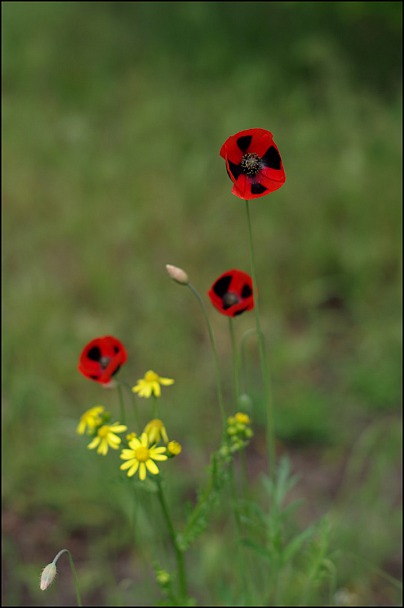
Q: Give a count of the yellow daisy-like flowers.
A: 5